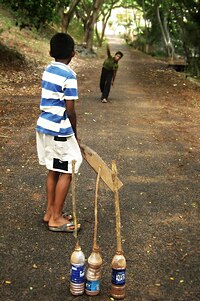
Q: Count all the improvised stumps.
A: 3